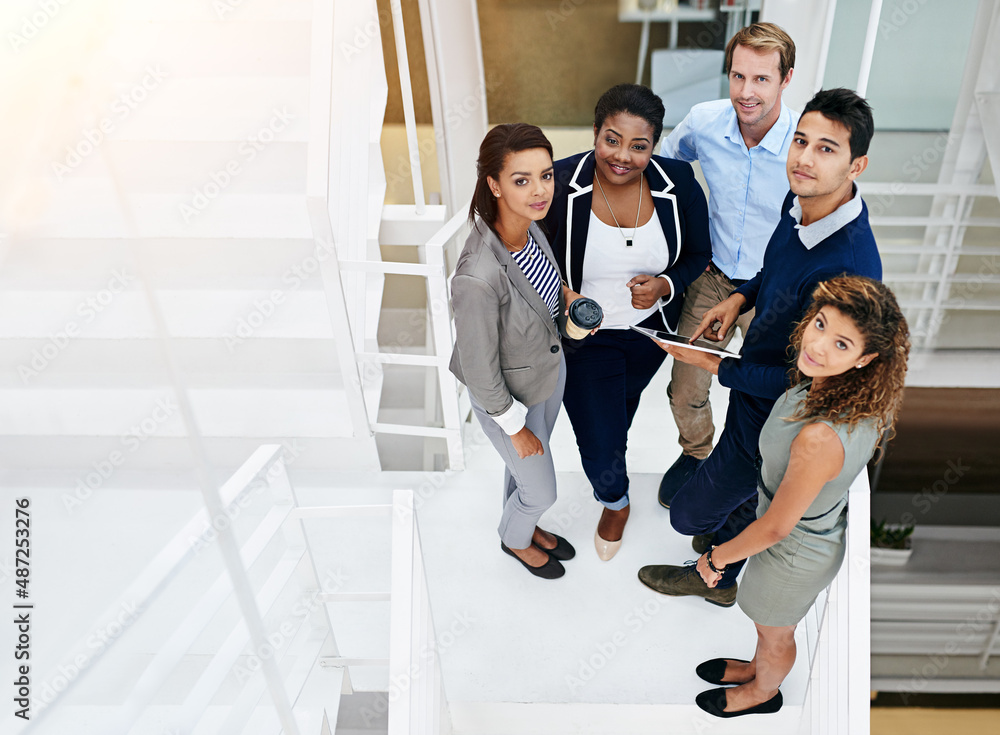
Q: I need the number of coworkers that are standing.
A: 5